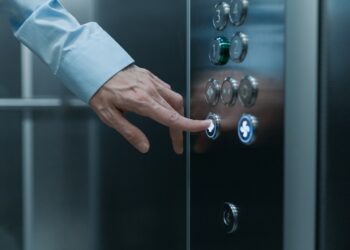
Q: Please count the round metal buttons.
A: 10